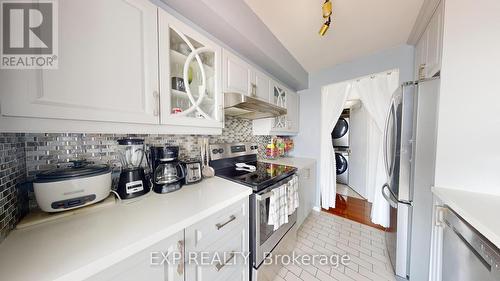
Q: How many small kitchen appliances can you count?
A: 4